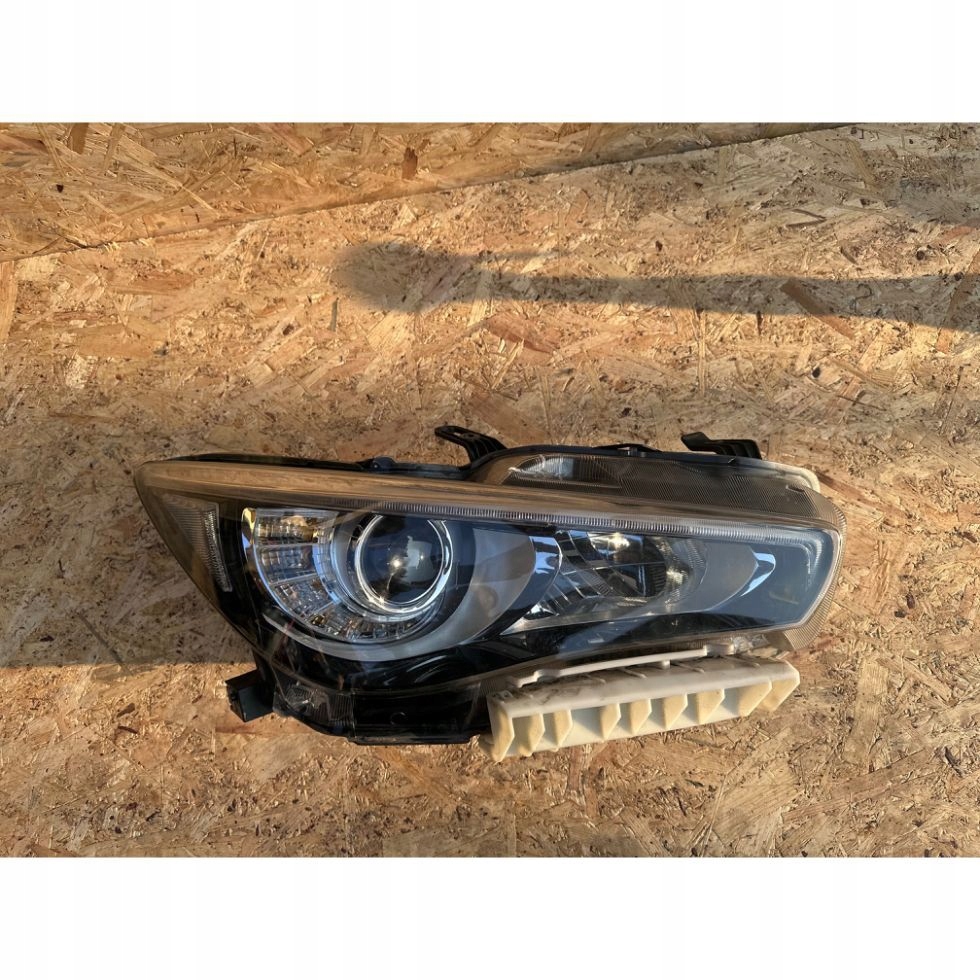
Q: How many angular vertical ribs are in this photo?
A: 9